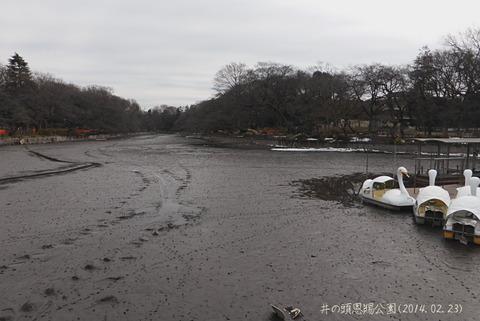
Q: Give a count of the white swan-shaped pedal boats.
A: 4